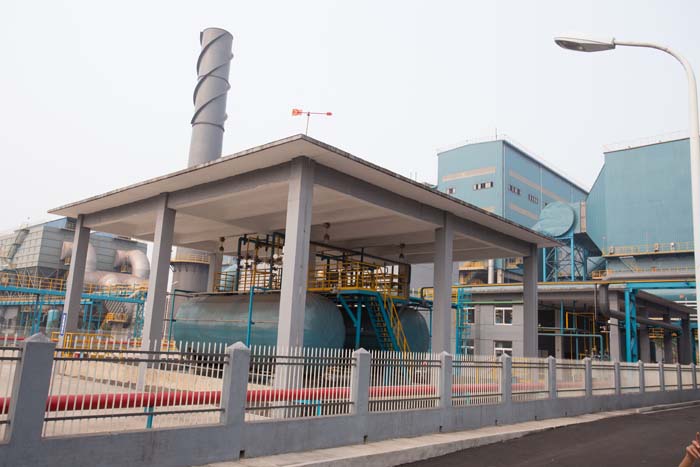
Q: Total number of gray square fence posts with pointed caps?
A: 12